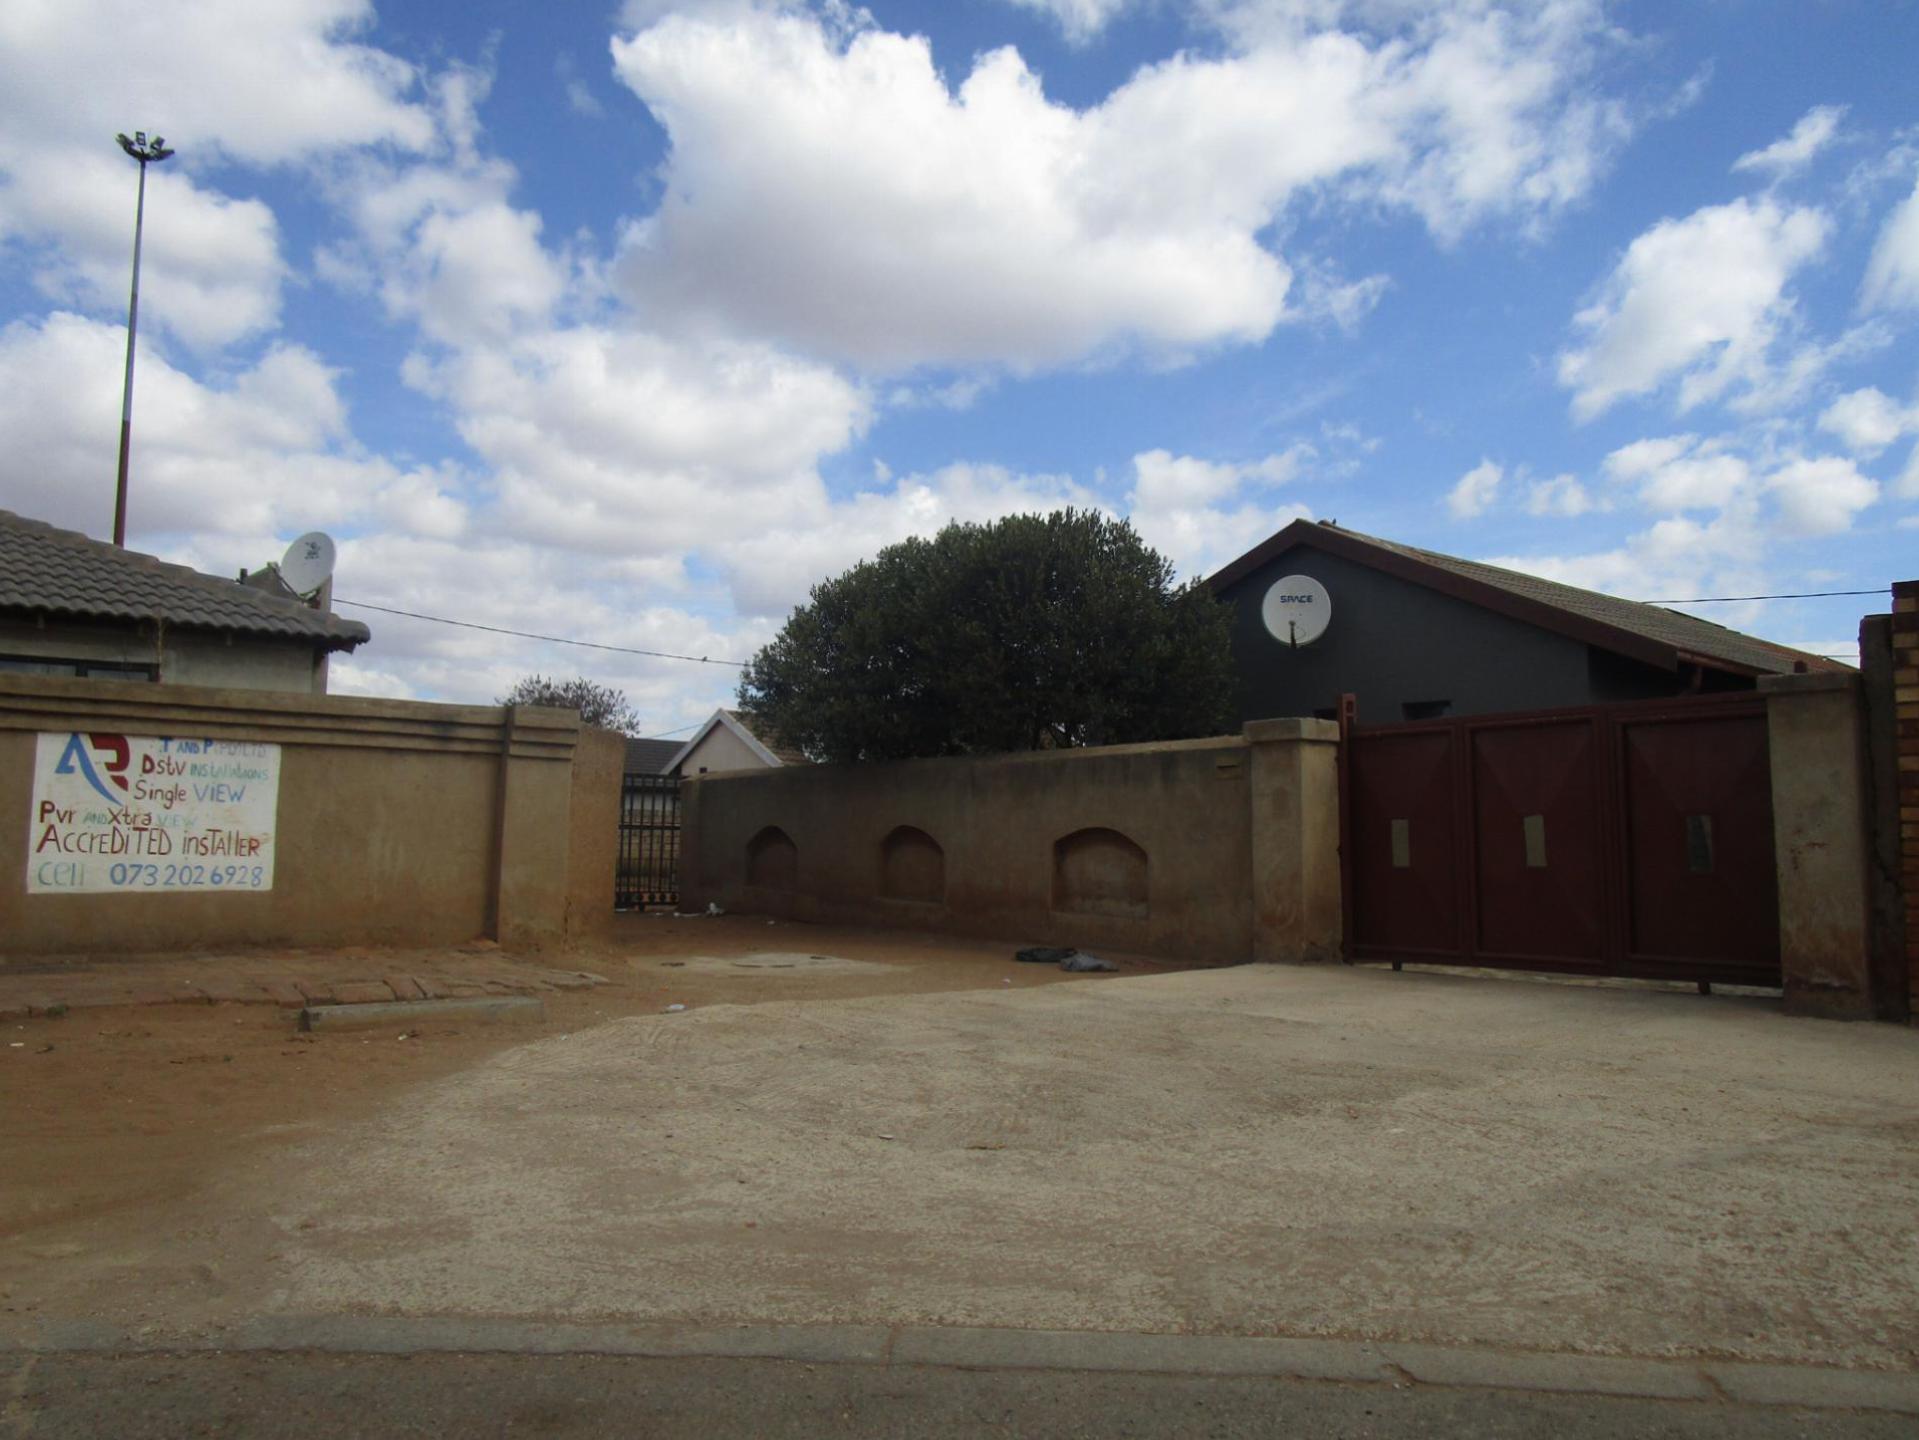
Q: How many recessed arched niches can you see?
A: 3